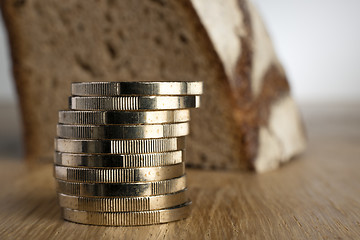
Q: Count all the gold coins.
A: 10